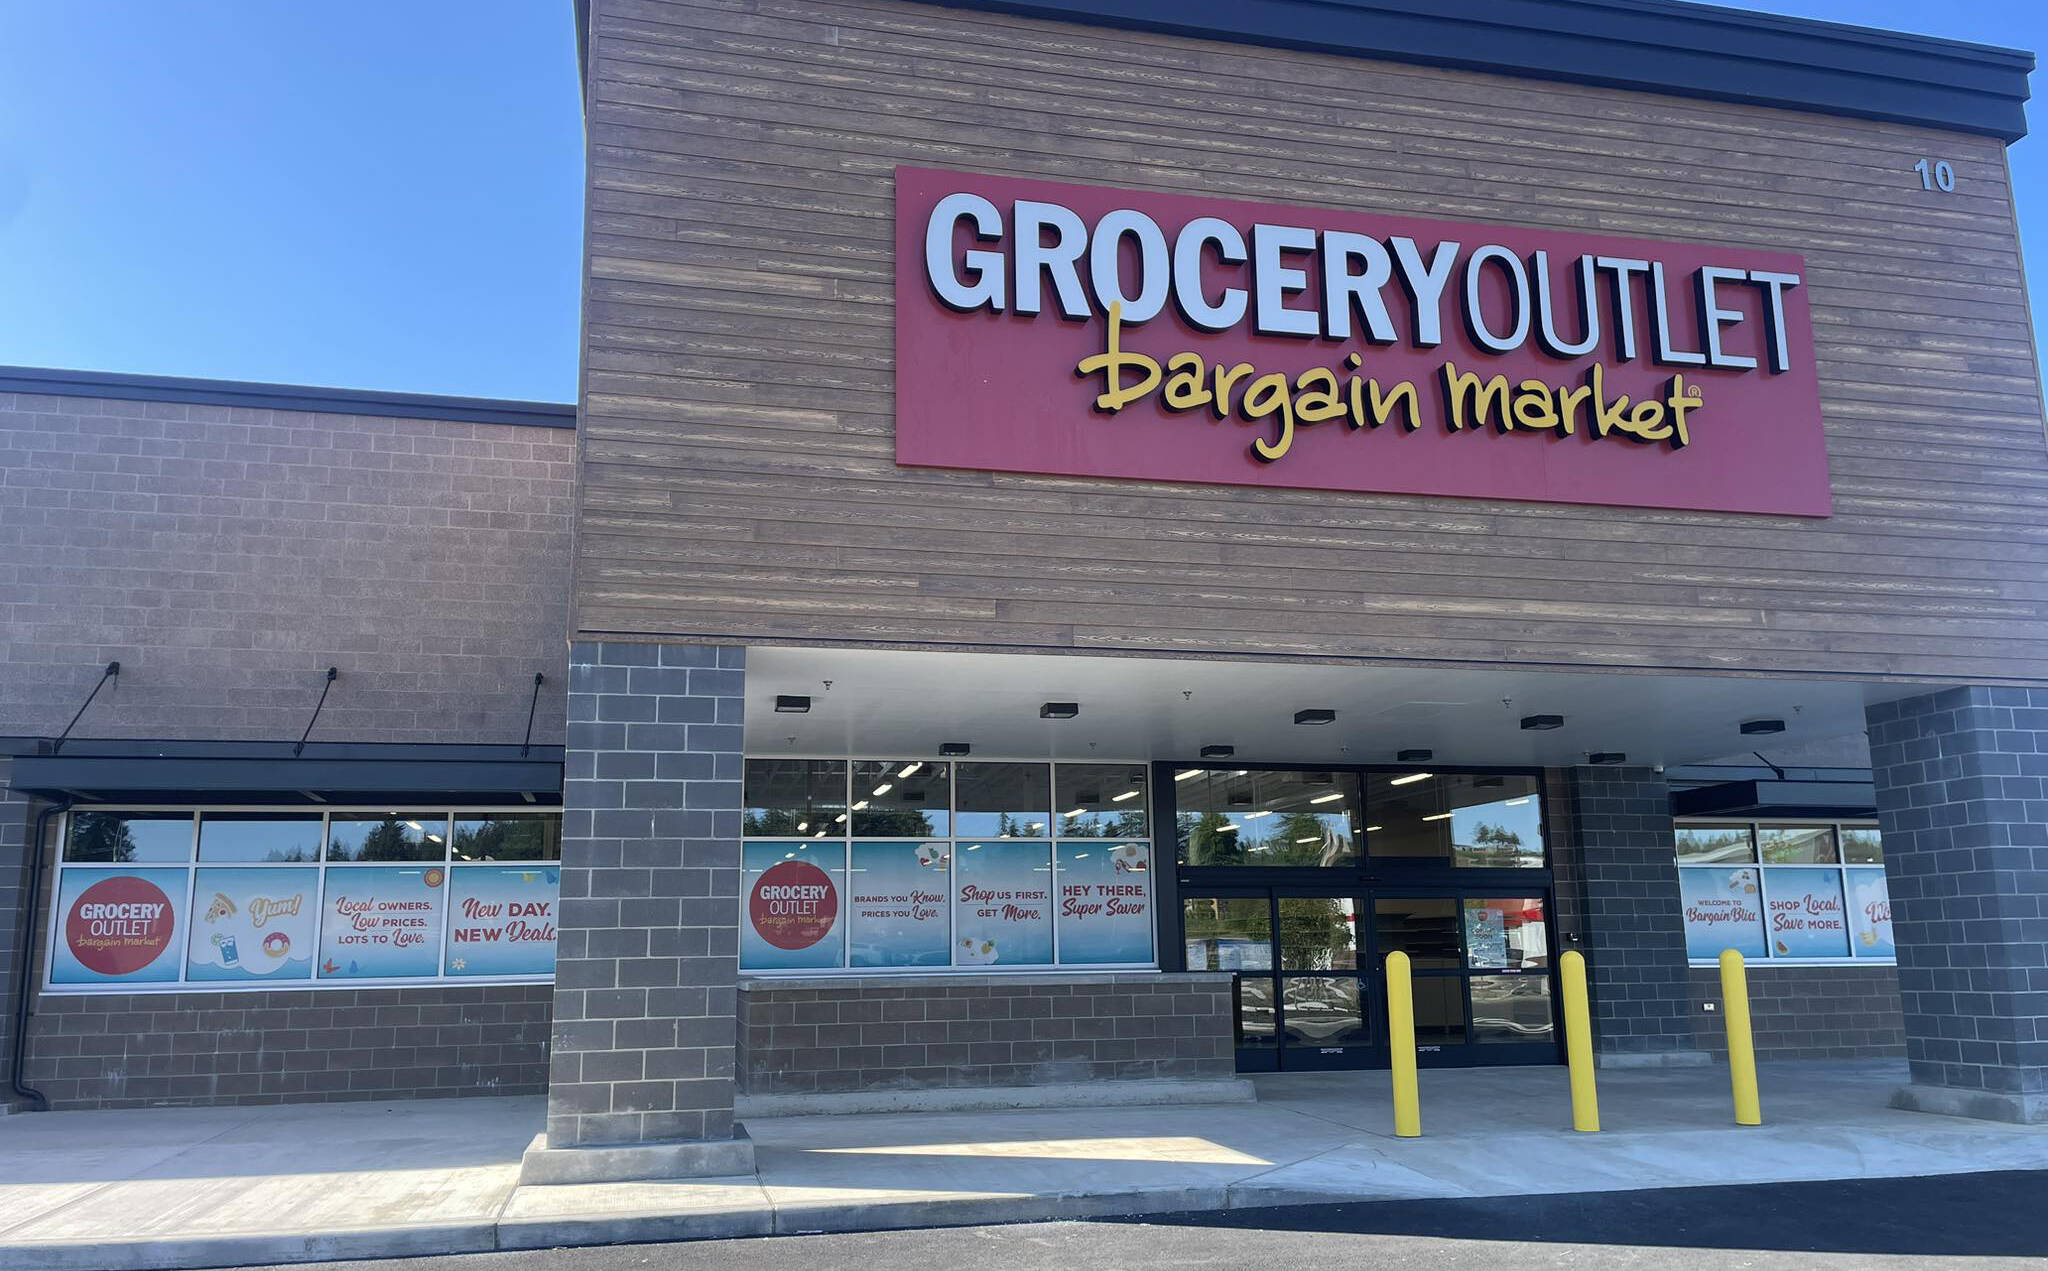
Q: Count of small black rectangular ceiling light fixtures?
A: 9